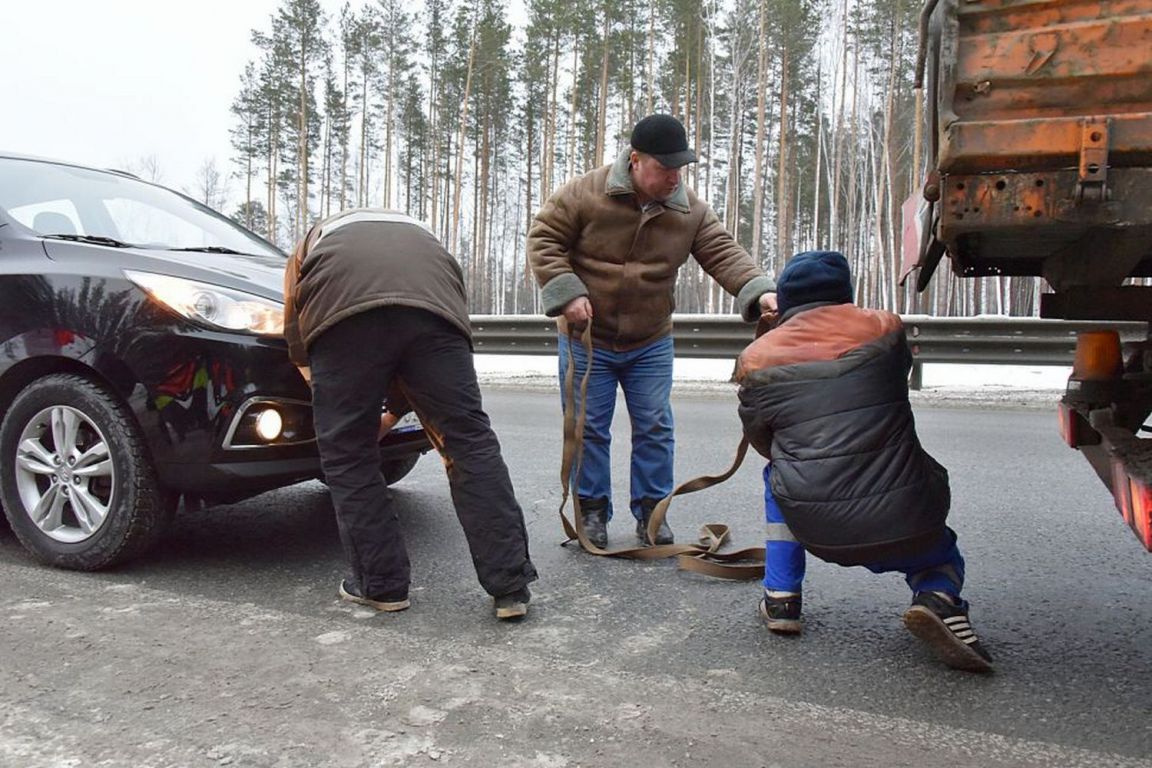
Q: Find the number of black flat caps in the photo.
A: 1